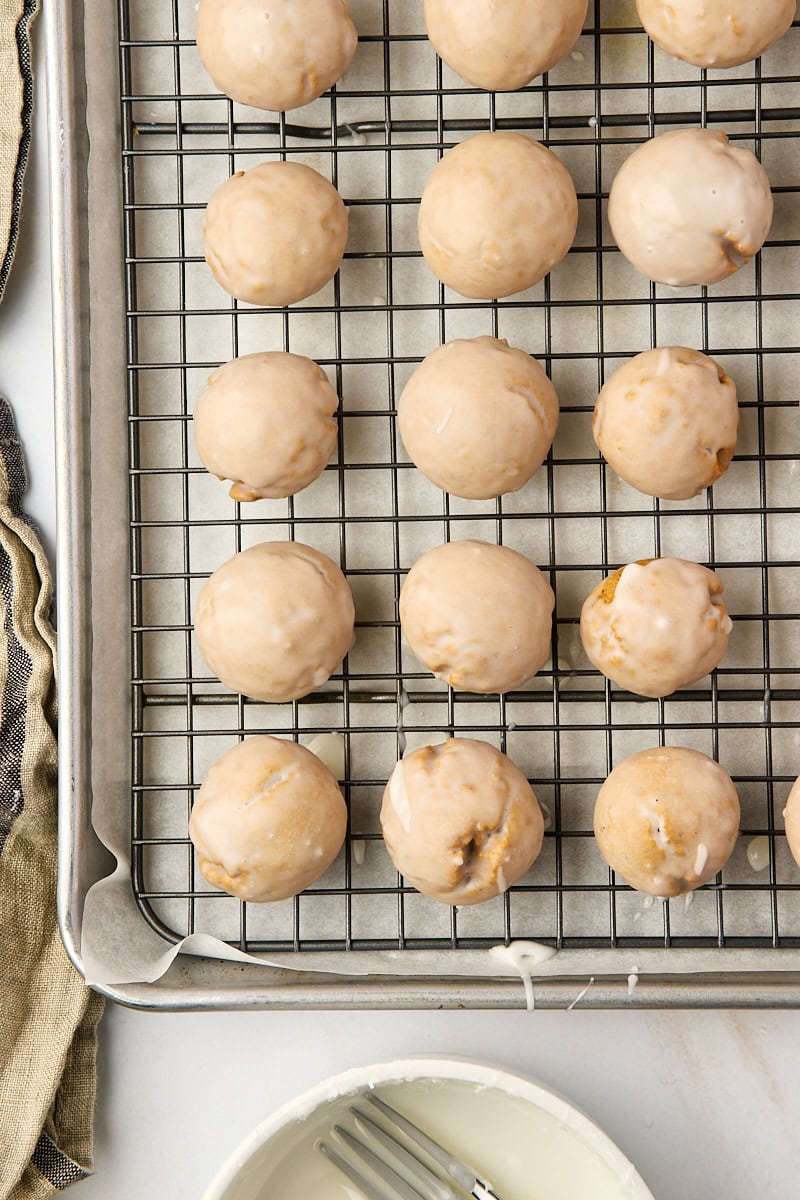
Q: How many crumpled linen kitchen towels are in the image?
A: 1